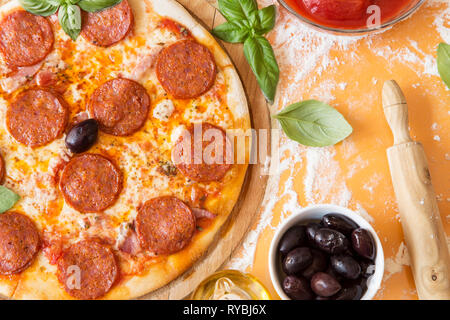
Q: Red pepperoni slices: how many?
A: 11